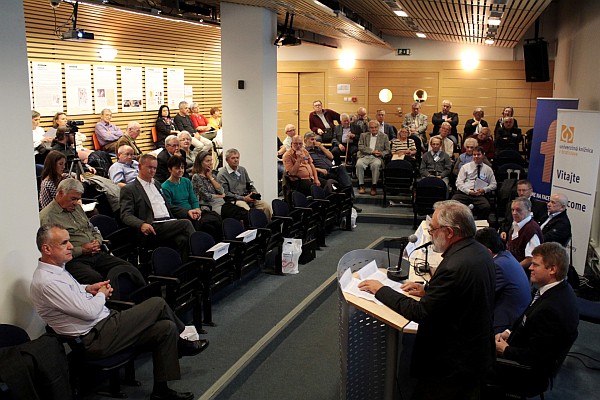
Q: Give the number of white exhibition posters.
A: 6